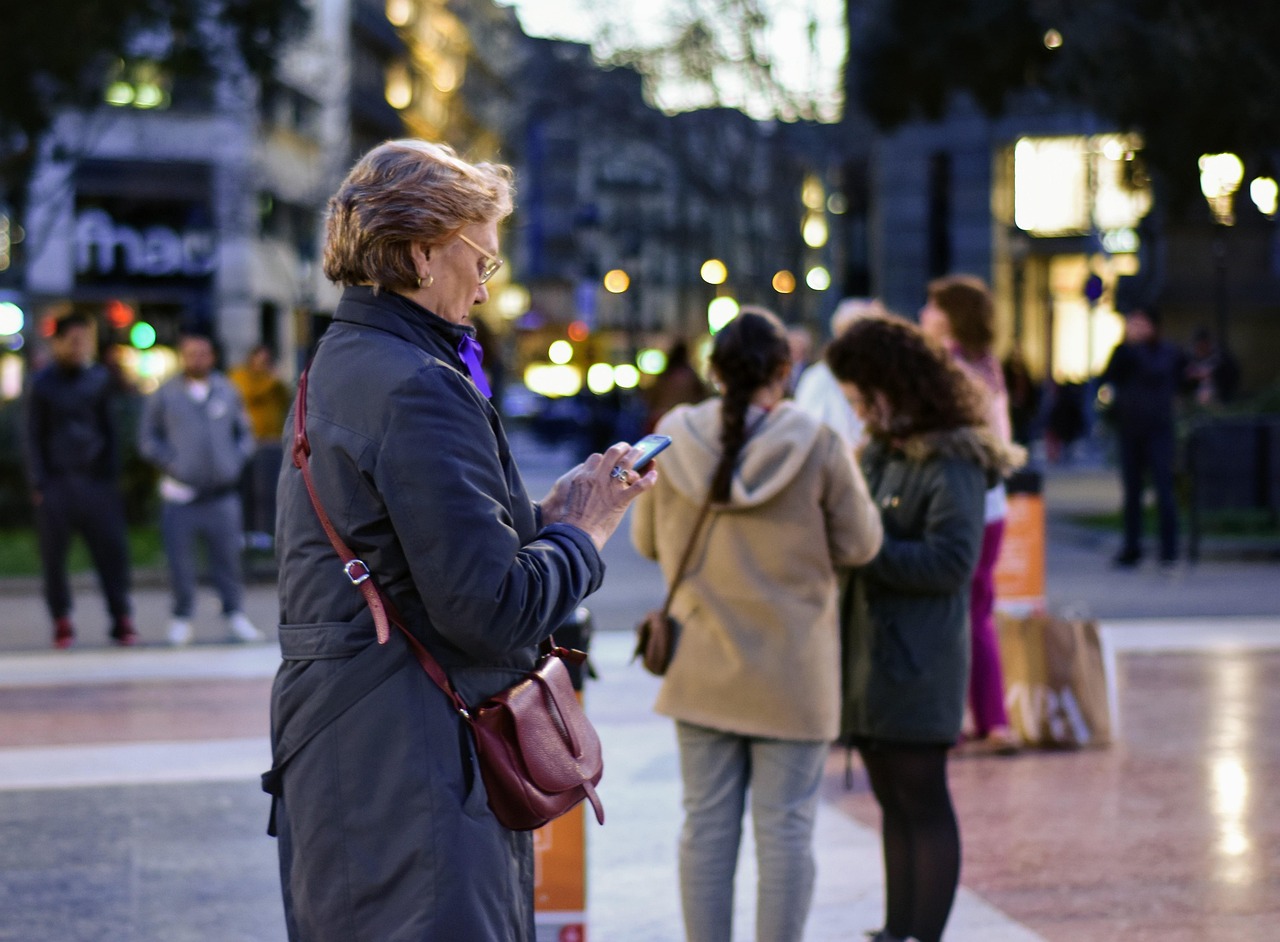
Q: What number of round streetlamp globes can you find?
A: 2